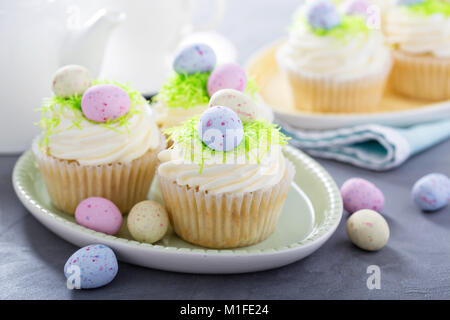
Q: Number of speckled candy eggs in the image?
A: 15